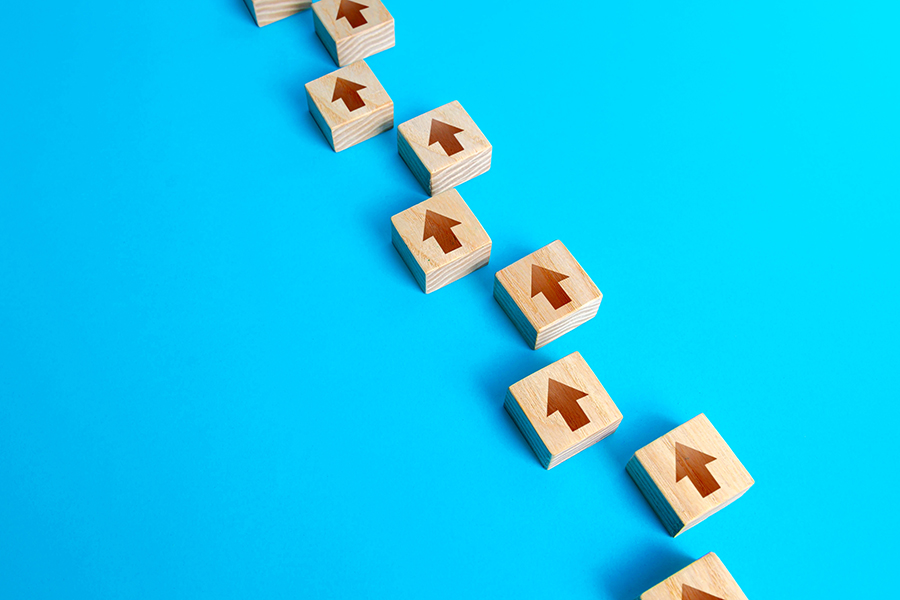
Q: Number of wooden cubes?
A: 9